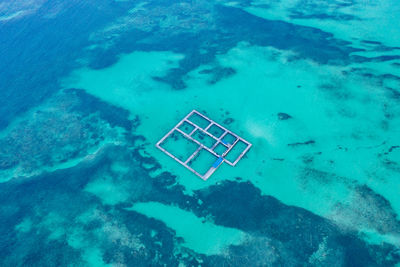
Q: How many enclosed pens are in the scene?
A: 9